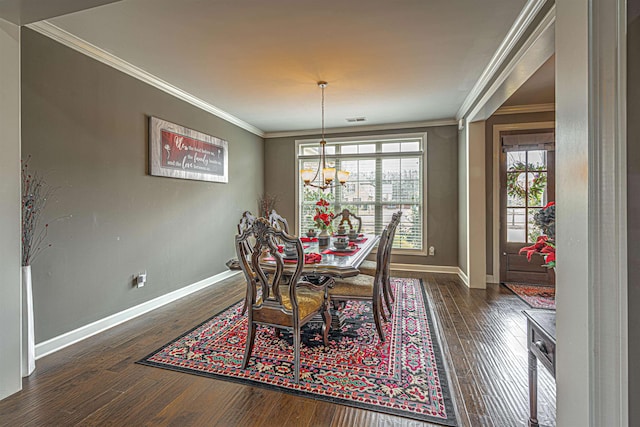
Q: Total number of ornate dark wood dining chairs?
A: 6